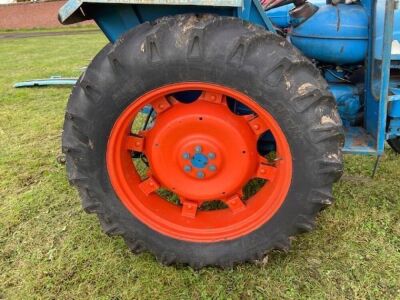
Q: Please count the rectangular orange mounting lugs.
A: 8